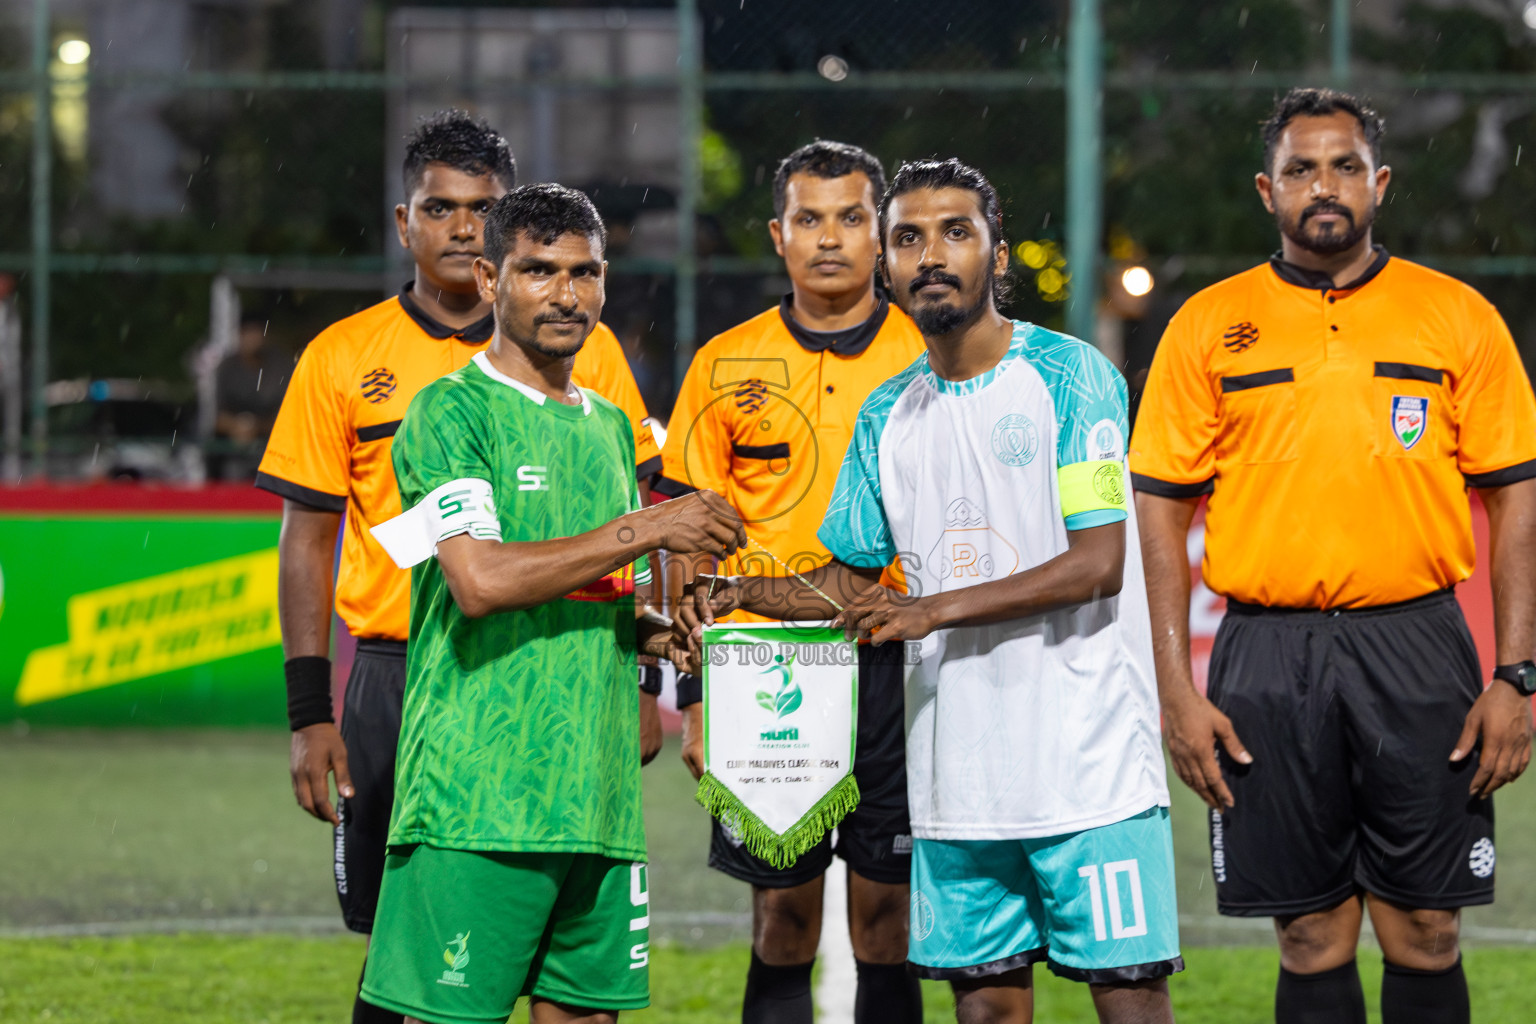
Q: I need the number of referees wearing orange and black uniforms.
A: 3